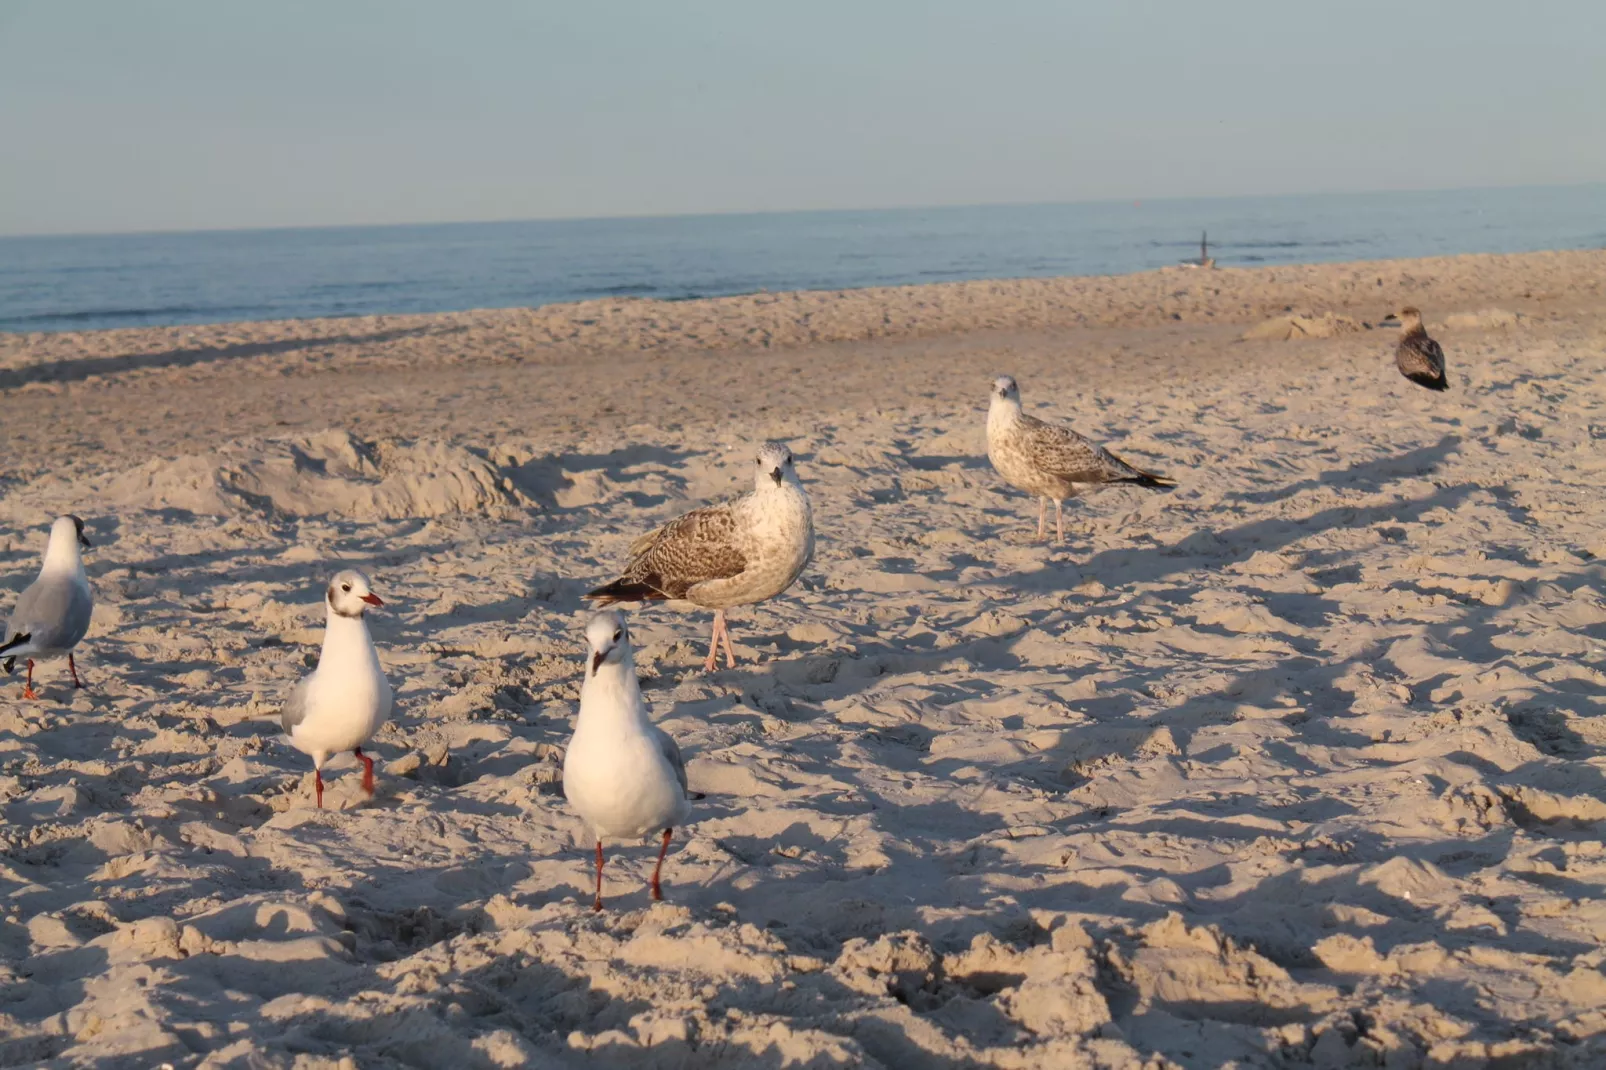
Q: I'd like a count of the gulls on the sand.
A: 6